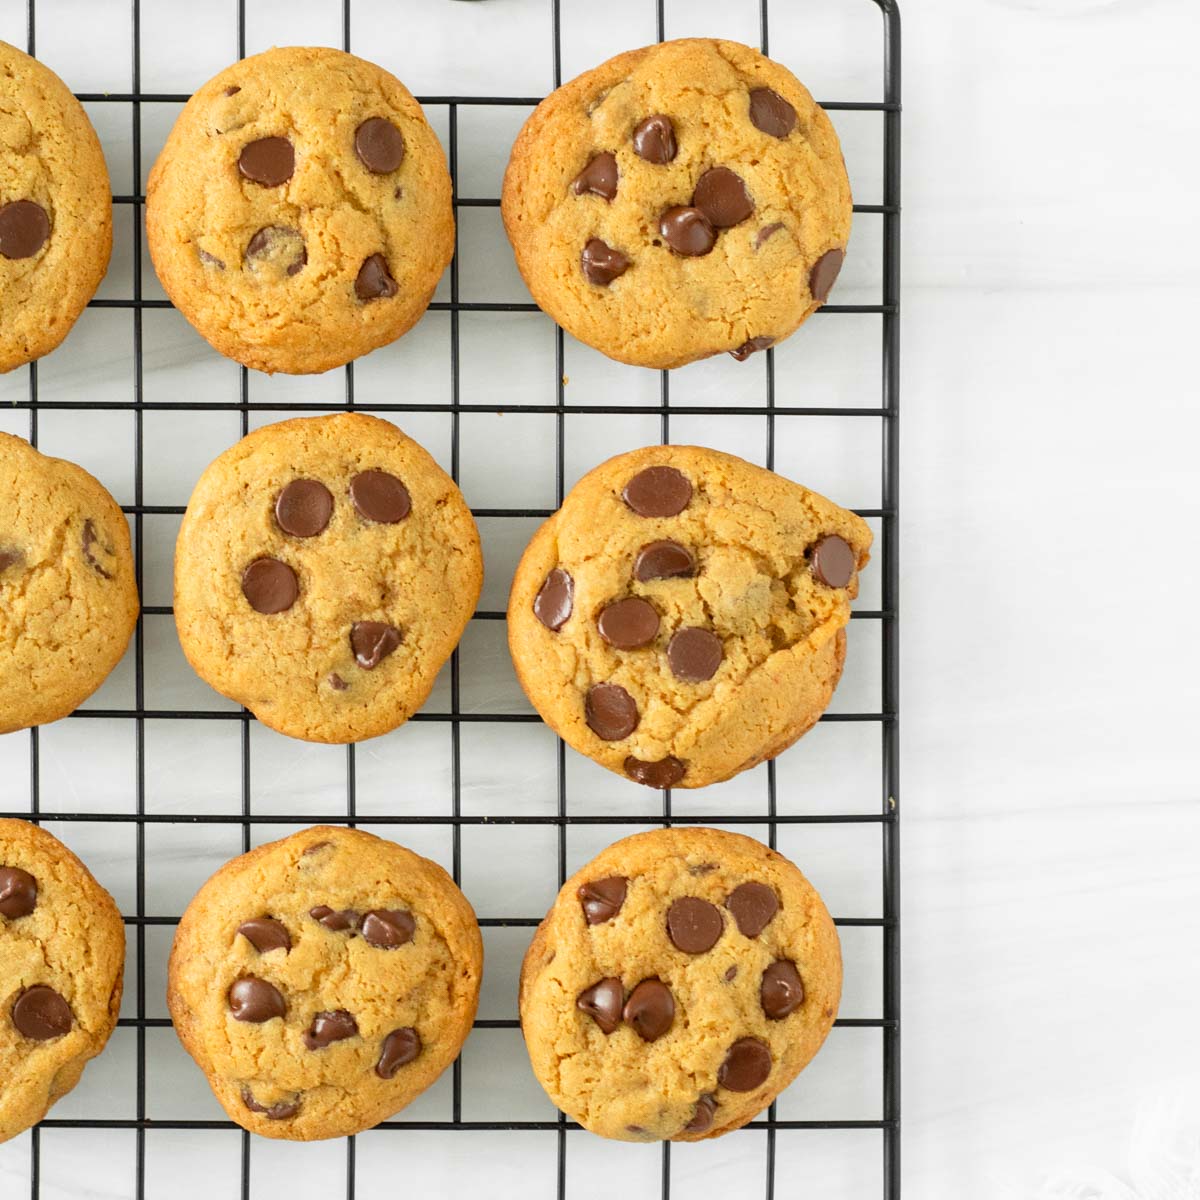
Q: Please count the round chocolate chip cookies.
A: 9